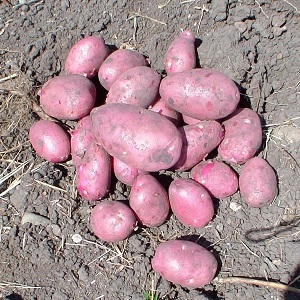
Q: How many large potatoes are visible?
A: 2